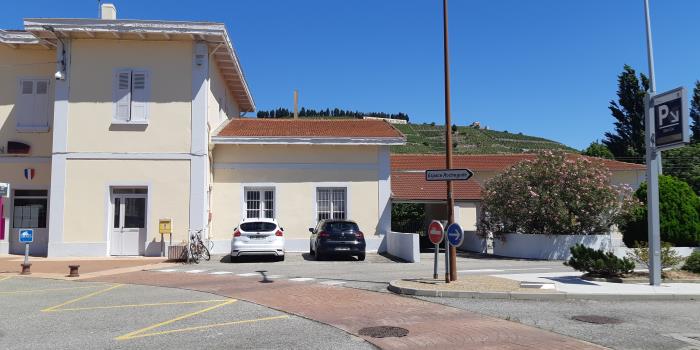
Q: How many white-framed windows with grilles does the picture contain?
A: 2